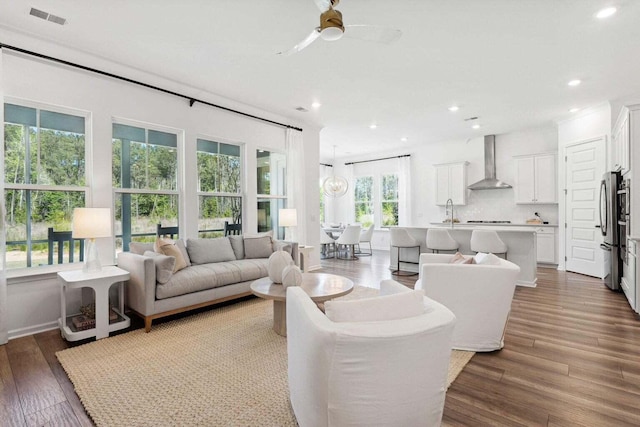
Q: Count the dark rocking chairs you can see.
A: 3